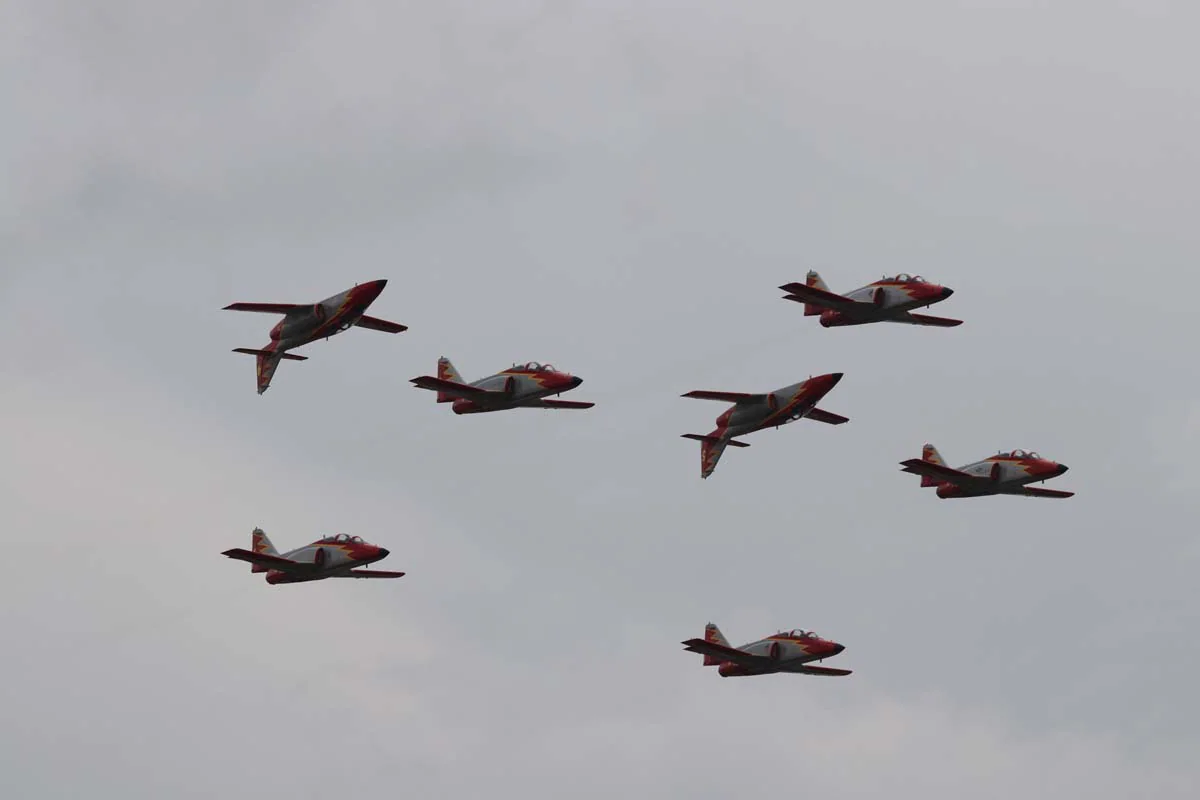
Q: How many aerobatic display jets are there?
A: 7